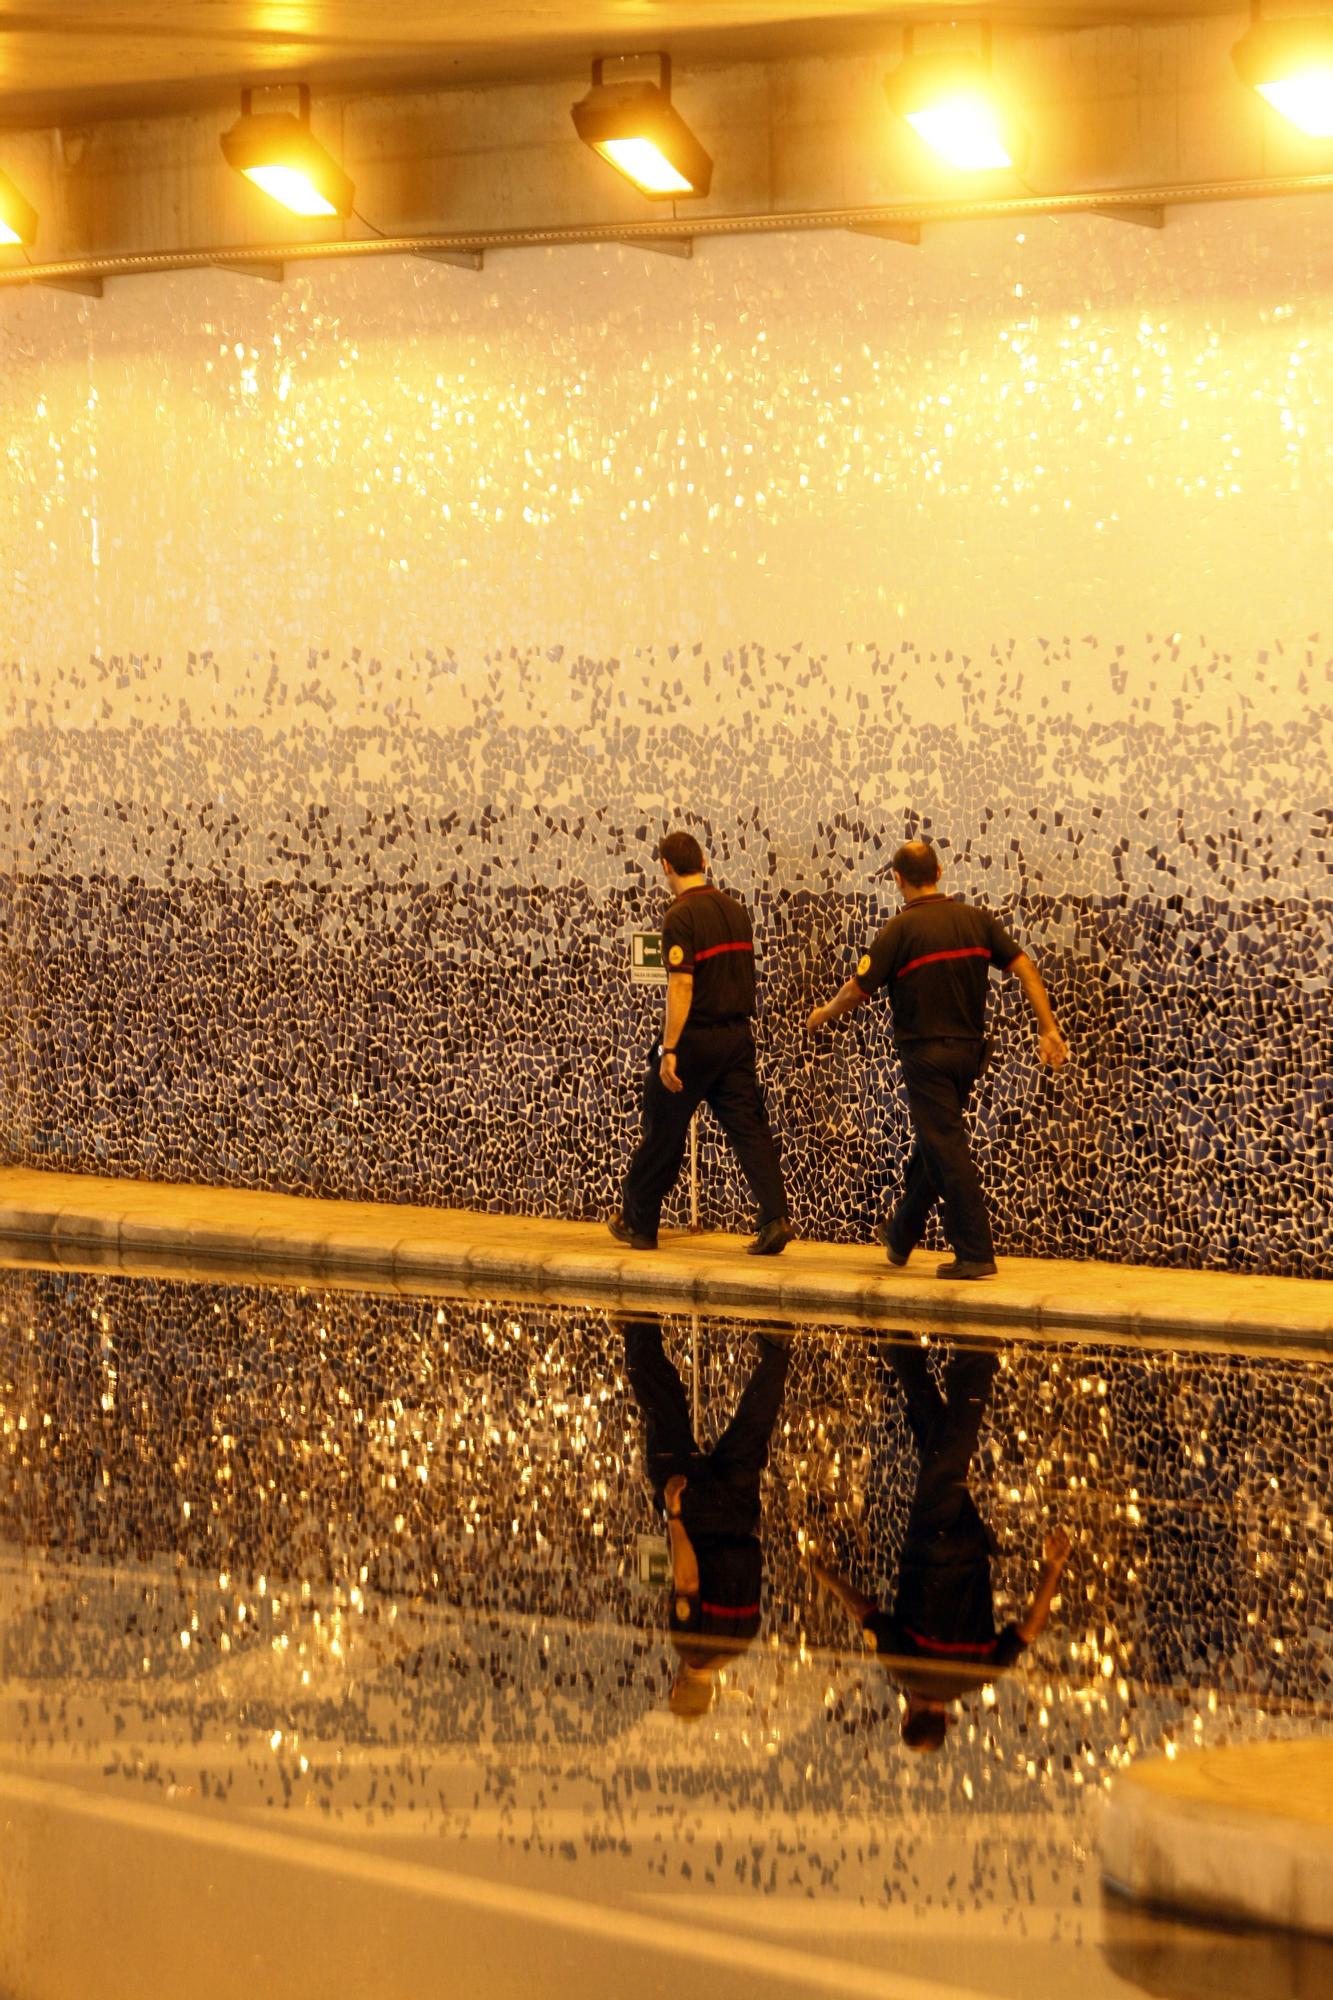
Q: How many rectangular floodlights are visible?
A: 5